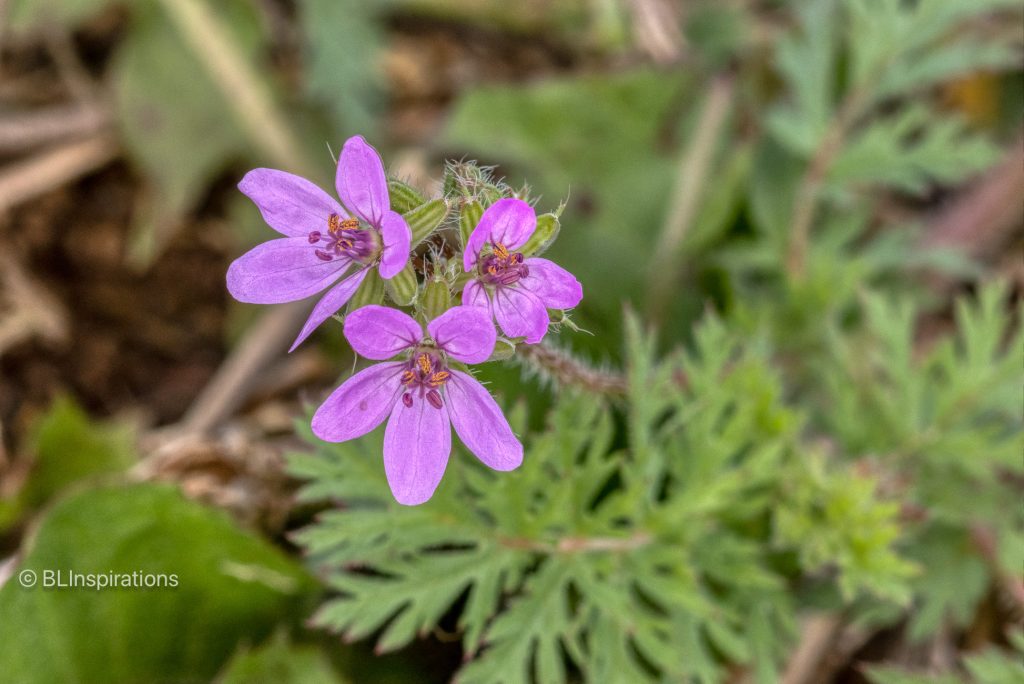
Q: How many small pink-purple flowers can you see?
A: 3